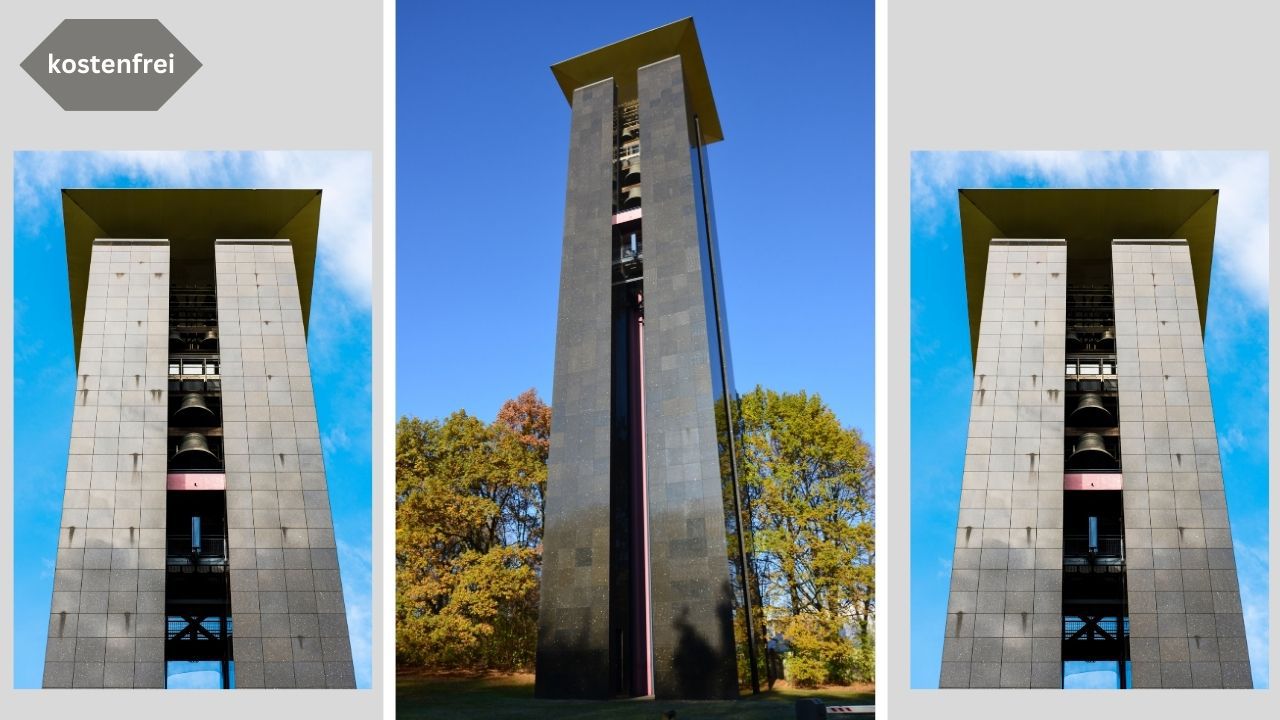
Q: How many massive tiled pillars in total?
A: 6